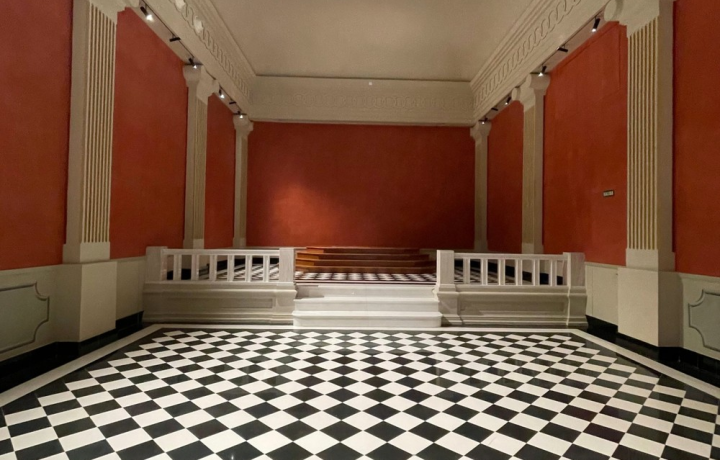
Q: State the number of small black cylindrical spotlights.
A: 12